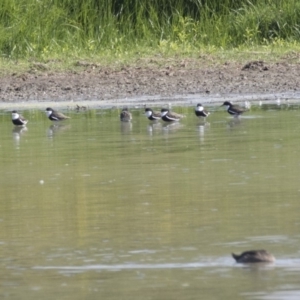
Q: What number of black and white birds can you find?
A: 6